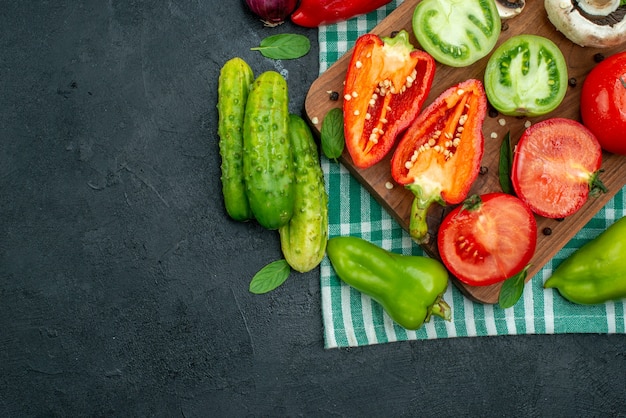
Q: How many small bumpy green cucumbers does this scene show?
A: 3